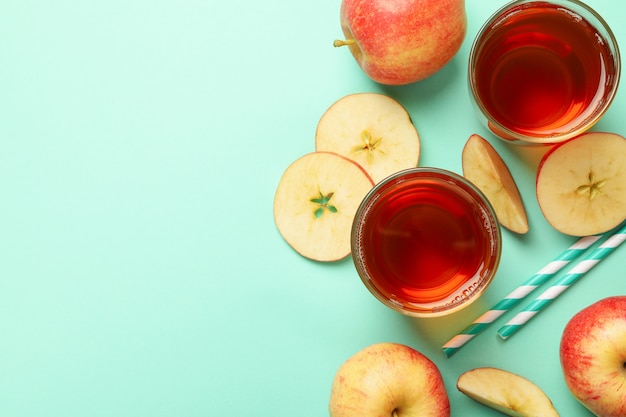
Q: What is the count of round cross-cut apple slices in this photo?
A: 3